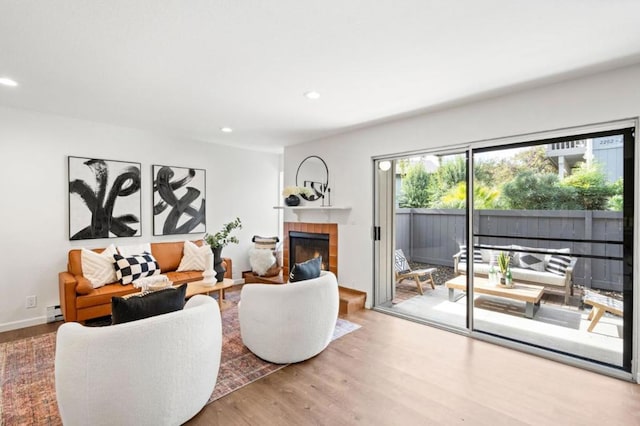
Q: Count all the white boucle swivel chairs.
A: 2